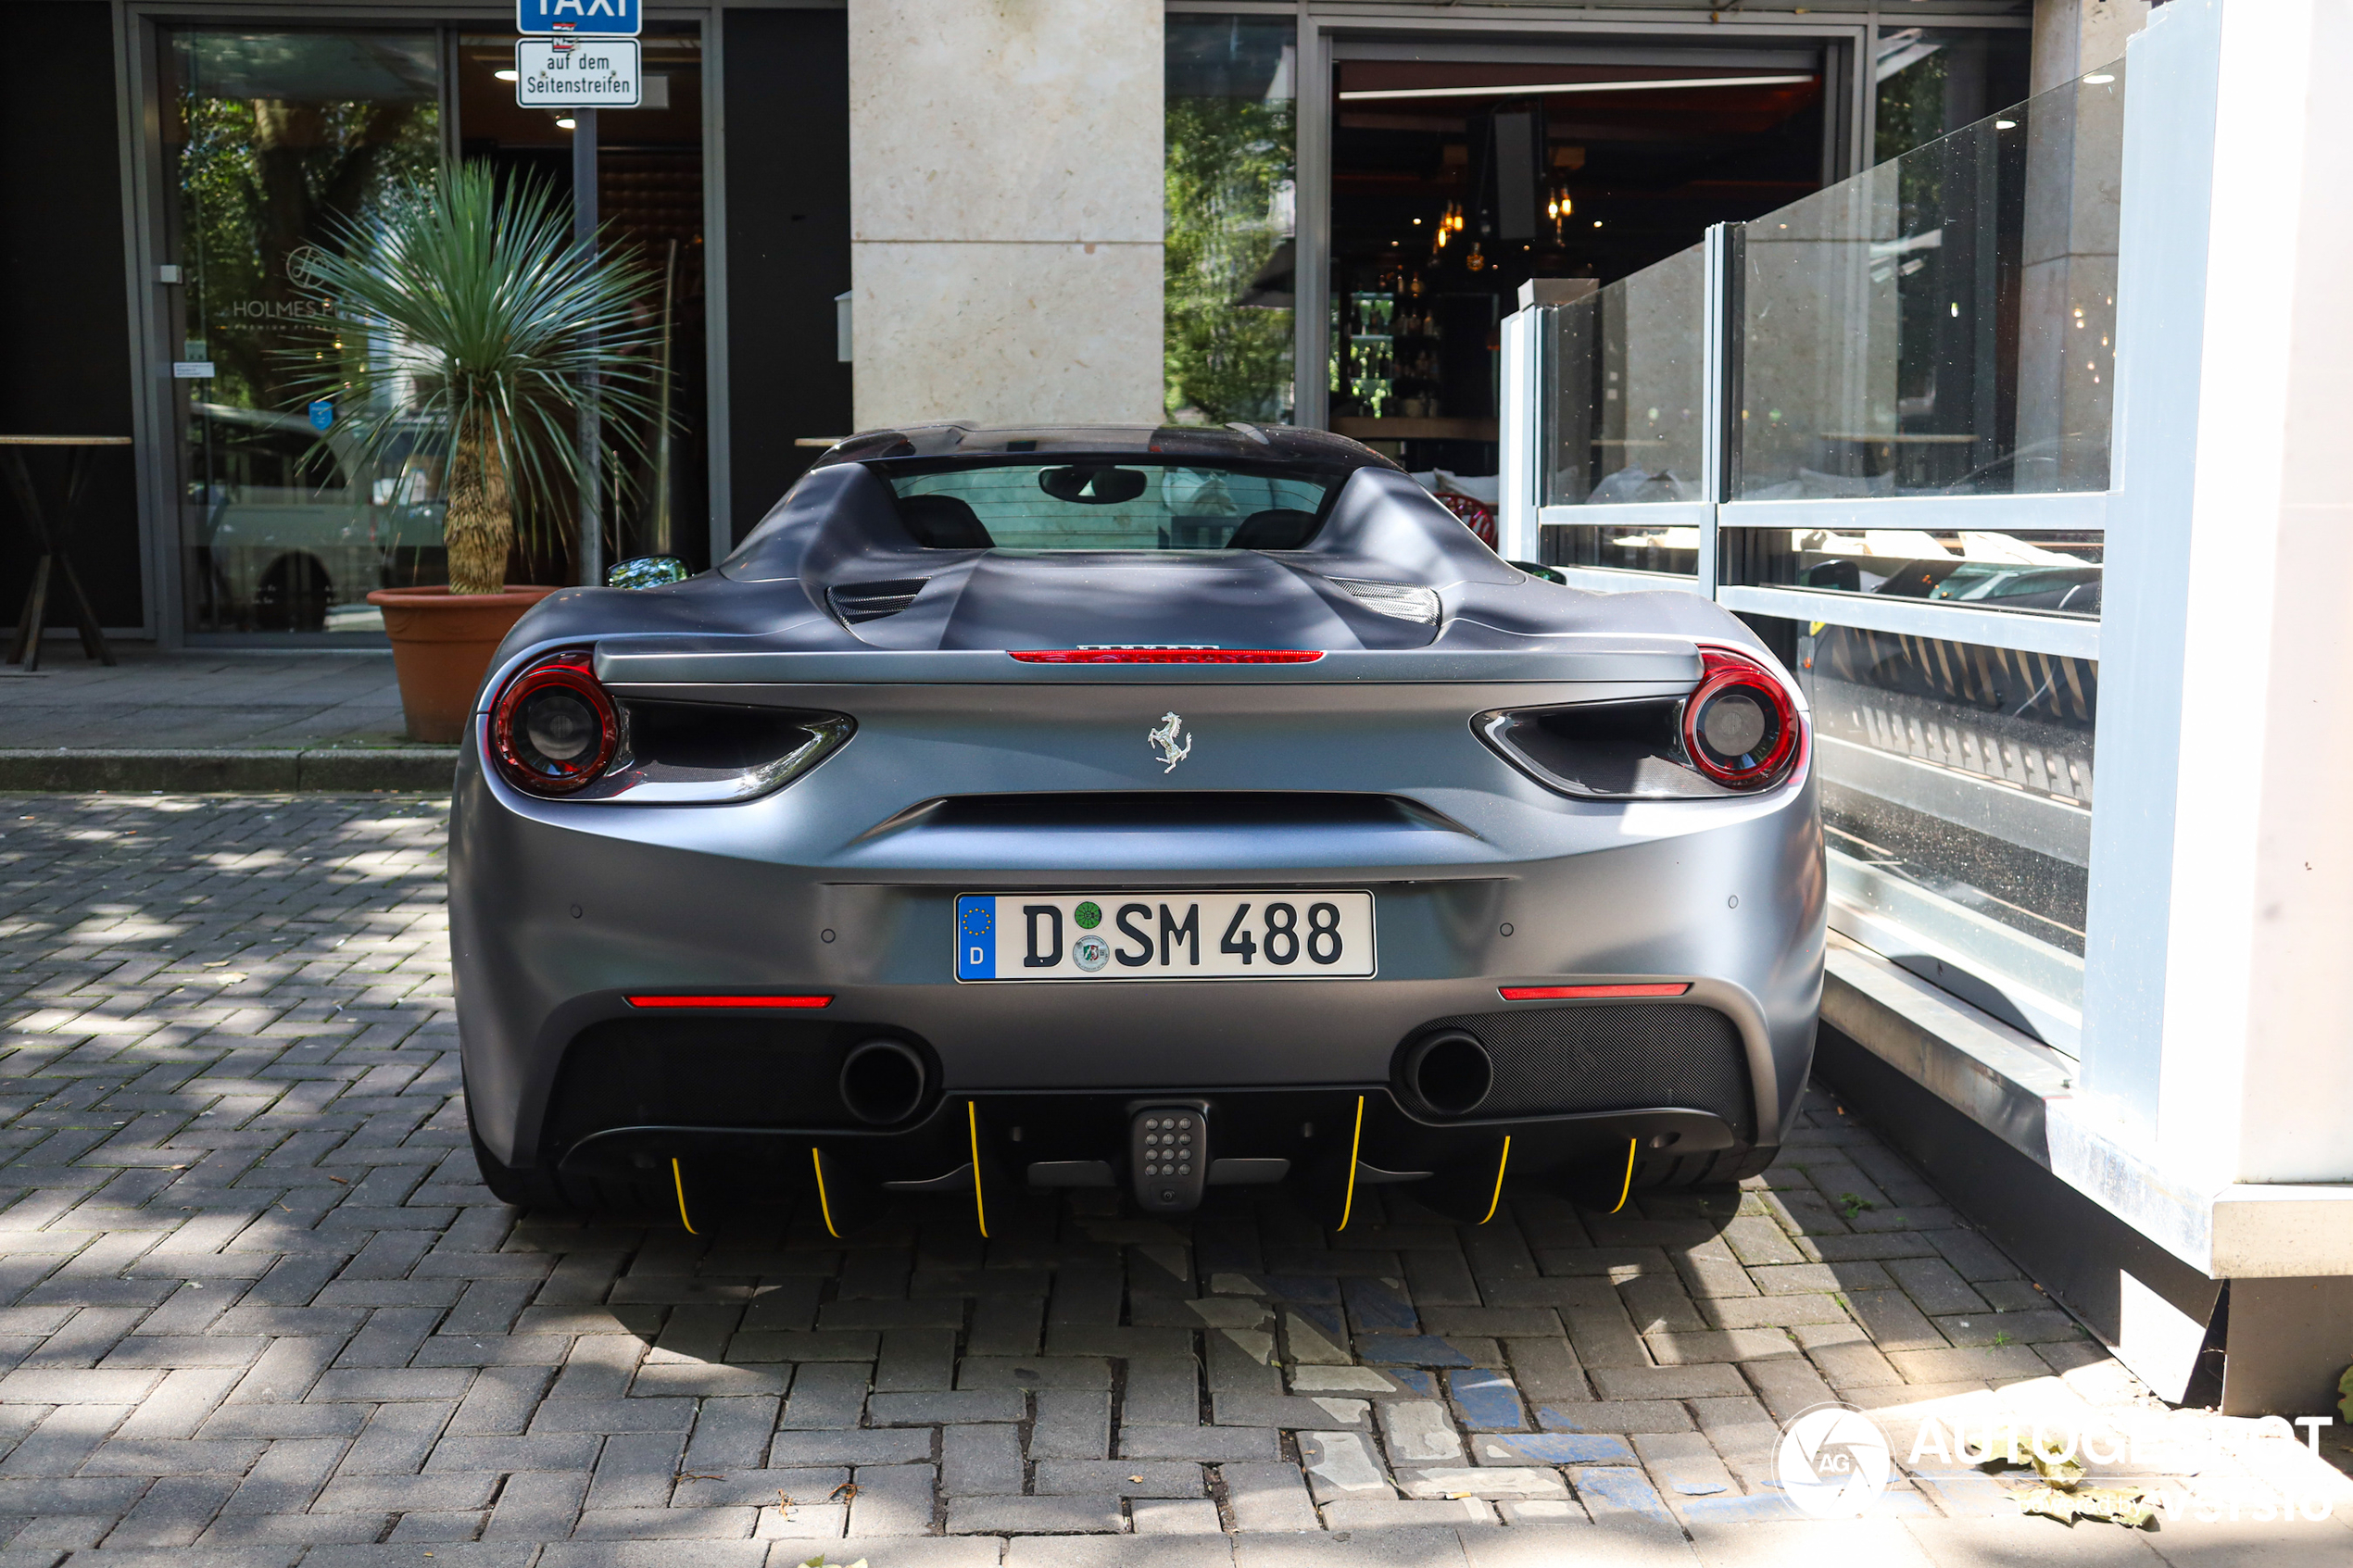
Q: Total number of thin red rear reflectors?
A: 2